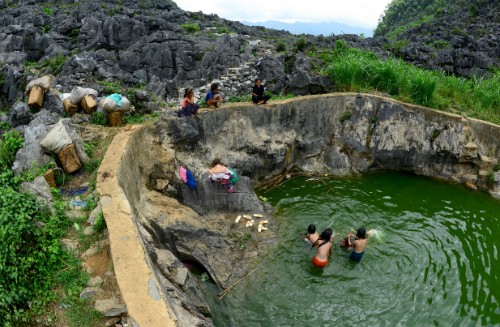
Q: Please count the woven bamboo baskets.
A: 6